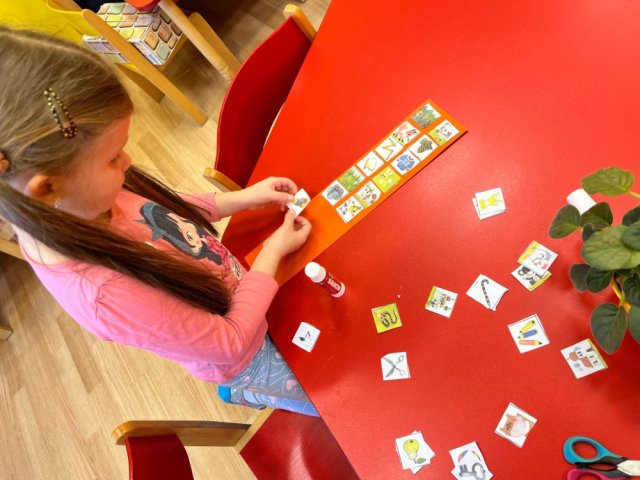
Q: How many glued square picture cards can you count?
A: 12